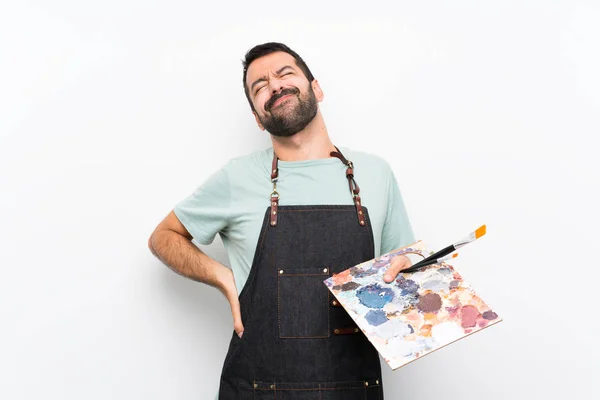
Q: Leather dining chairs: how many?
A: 0